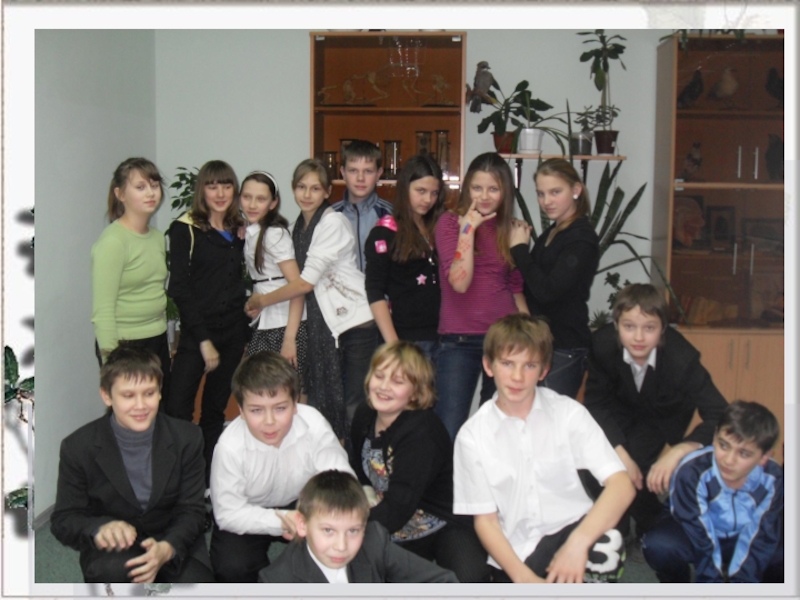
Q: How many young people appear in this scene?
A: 15